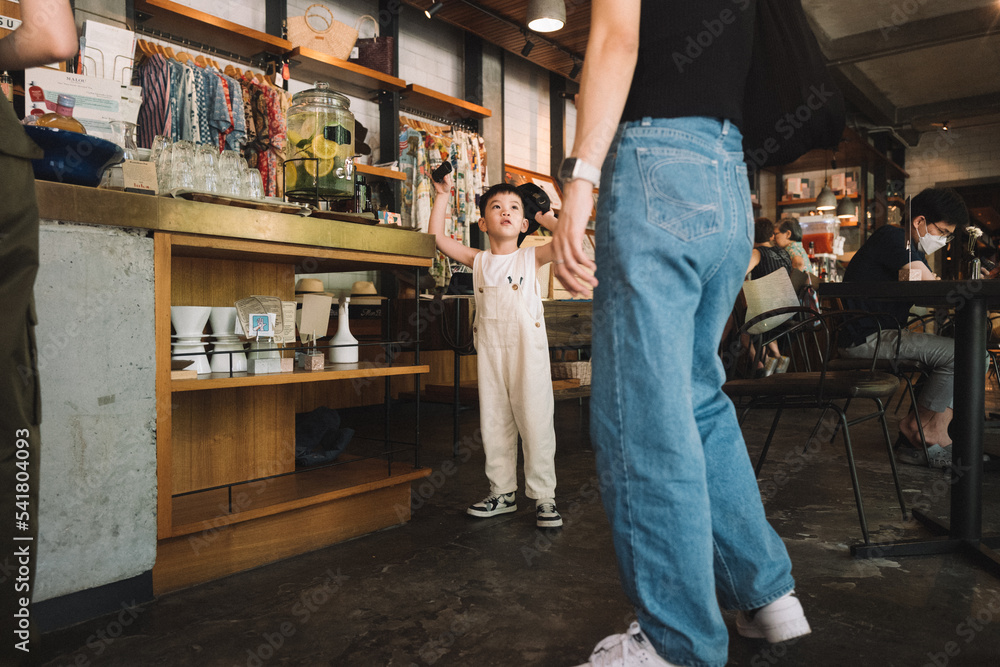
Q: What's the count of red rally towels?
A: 0